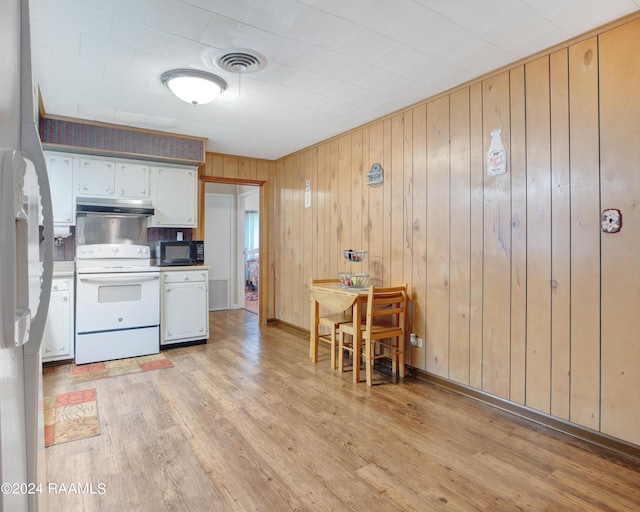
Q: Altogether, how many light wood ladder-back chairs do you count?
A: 2